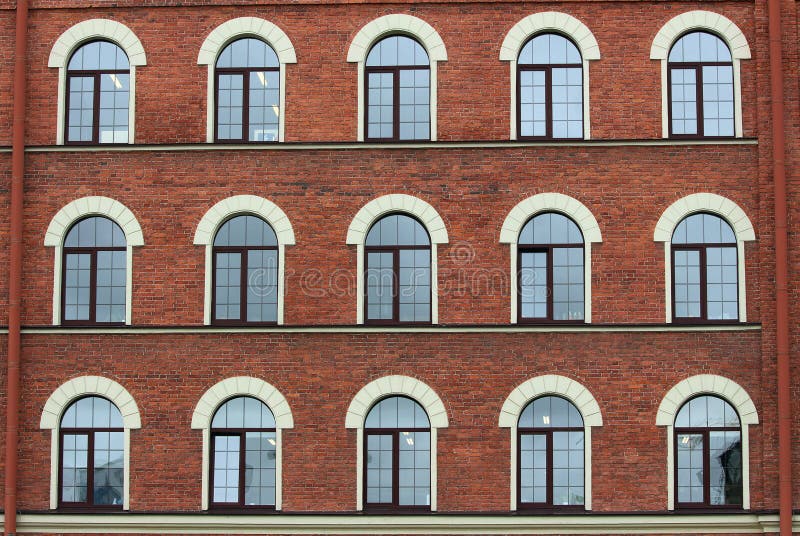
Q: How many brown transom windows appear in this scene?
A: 15